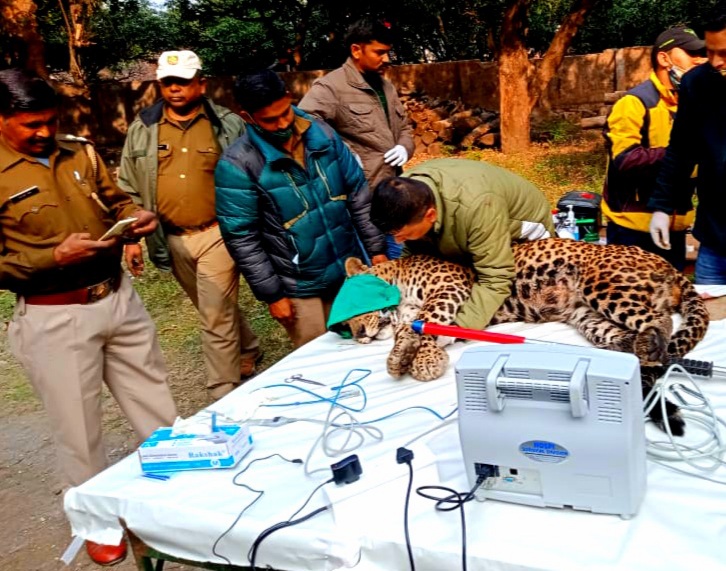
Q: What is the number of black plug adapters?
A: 2